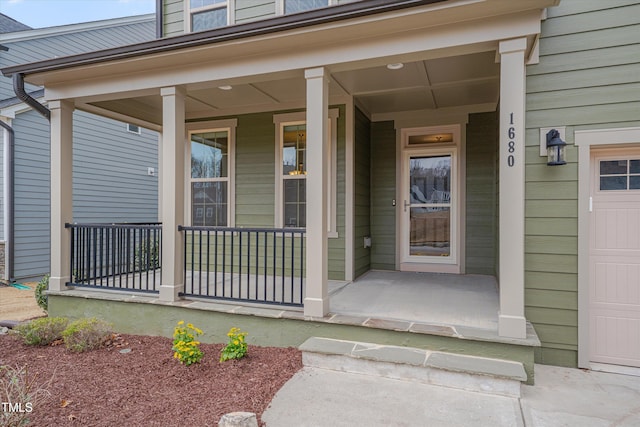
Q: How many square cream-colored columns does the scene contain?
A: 4